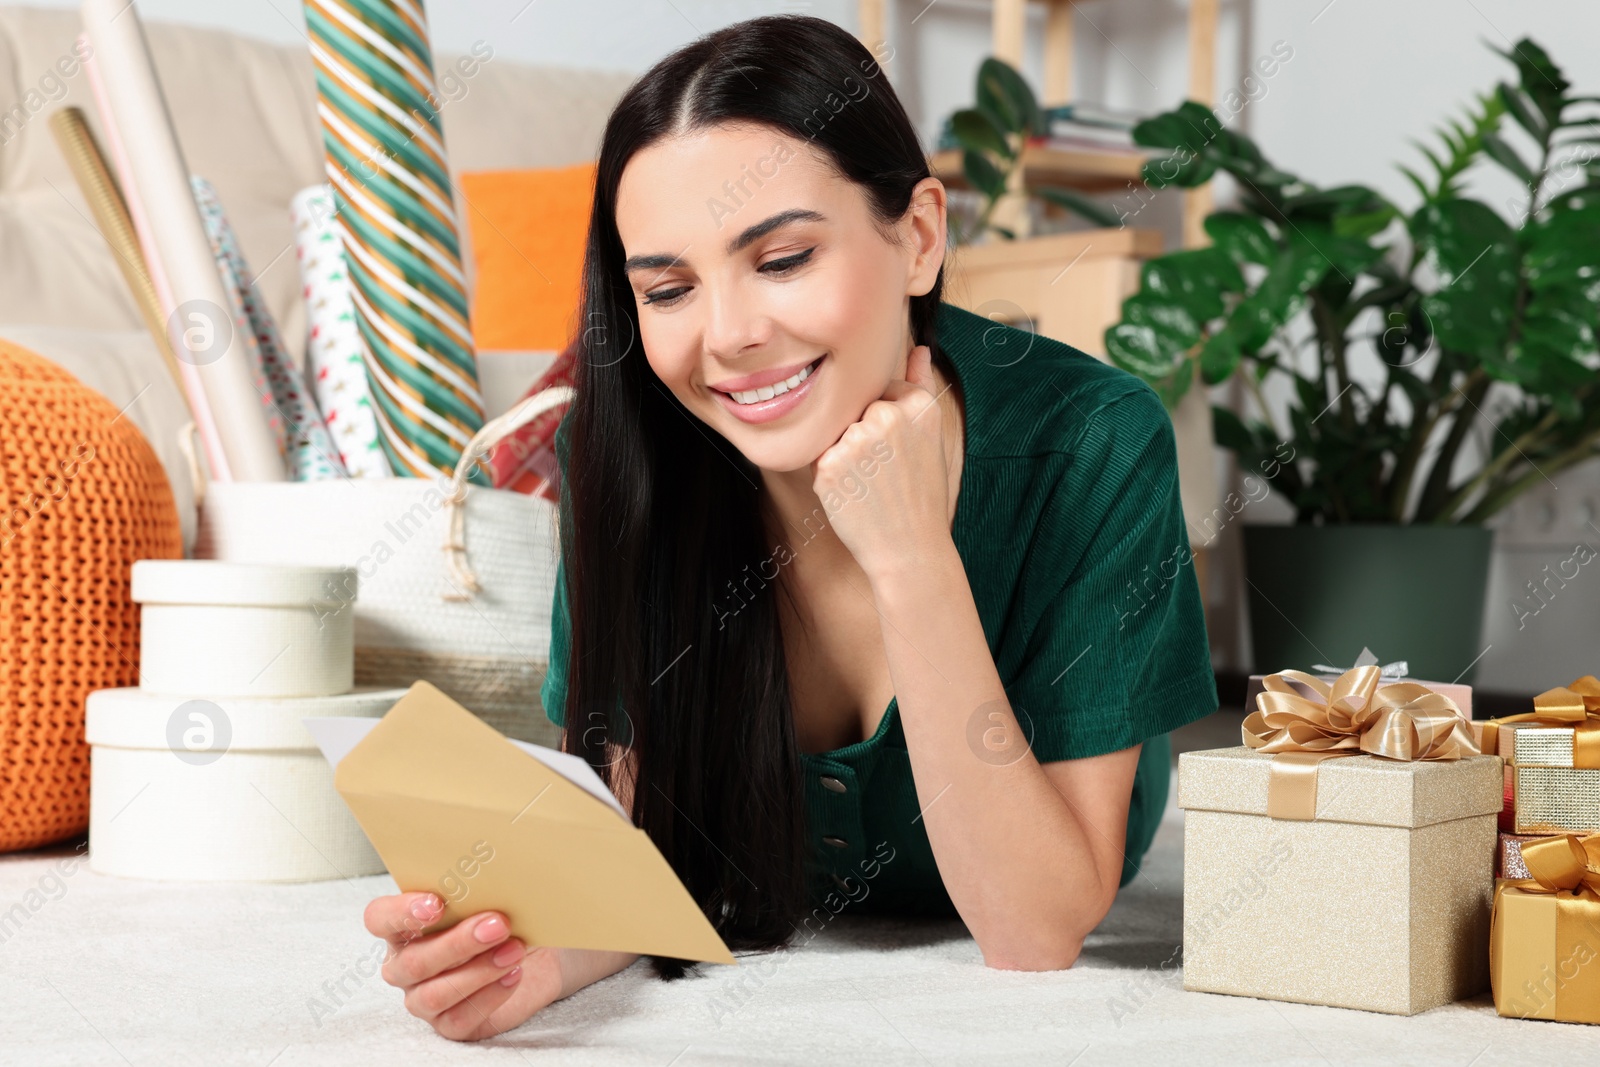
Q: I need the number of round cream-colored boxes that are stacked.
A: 2